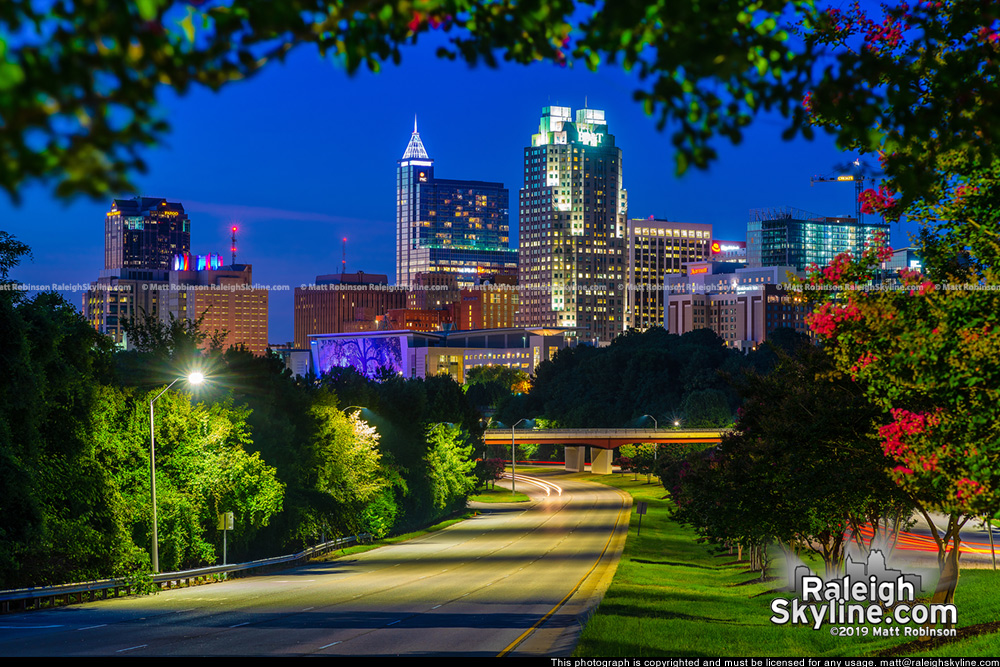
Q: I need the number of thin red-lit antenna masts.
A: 2